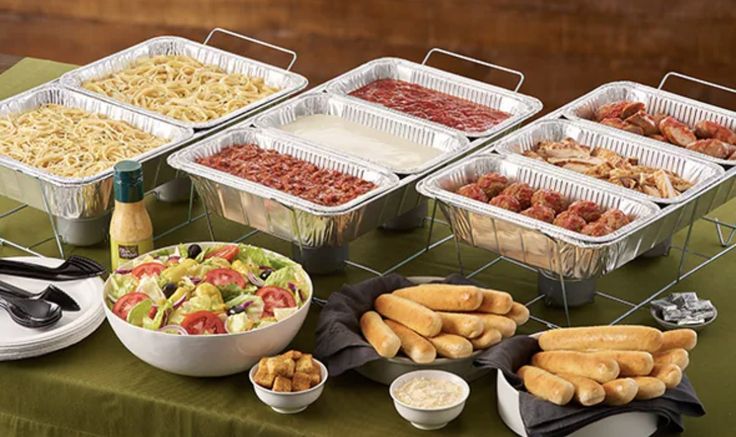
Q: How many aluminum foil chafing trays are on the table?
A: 8